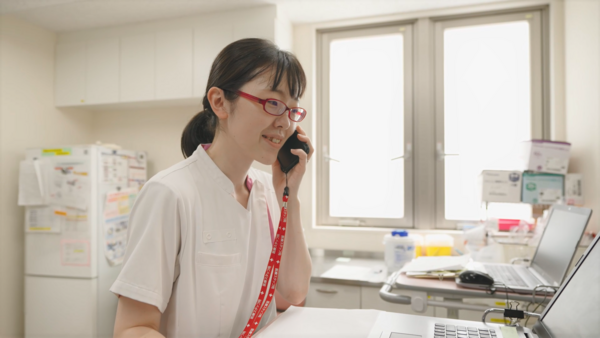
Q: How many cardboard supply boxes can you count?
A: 4